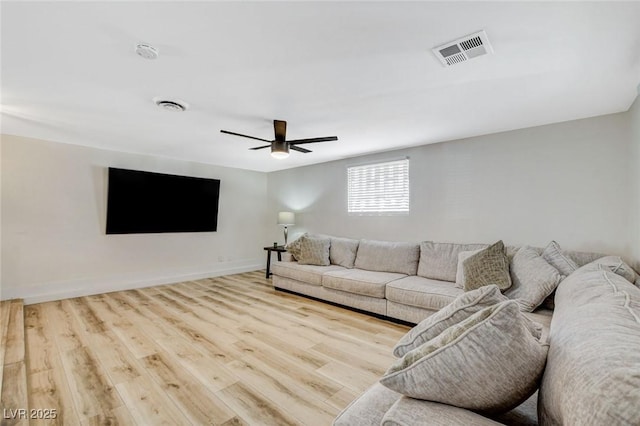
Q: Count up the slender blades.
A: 5